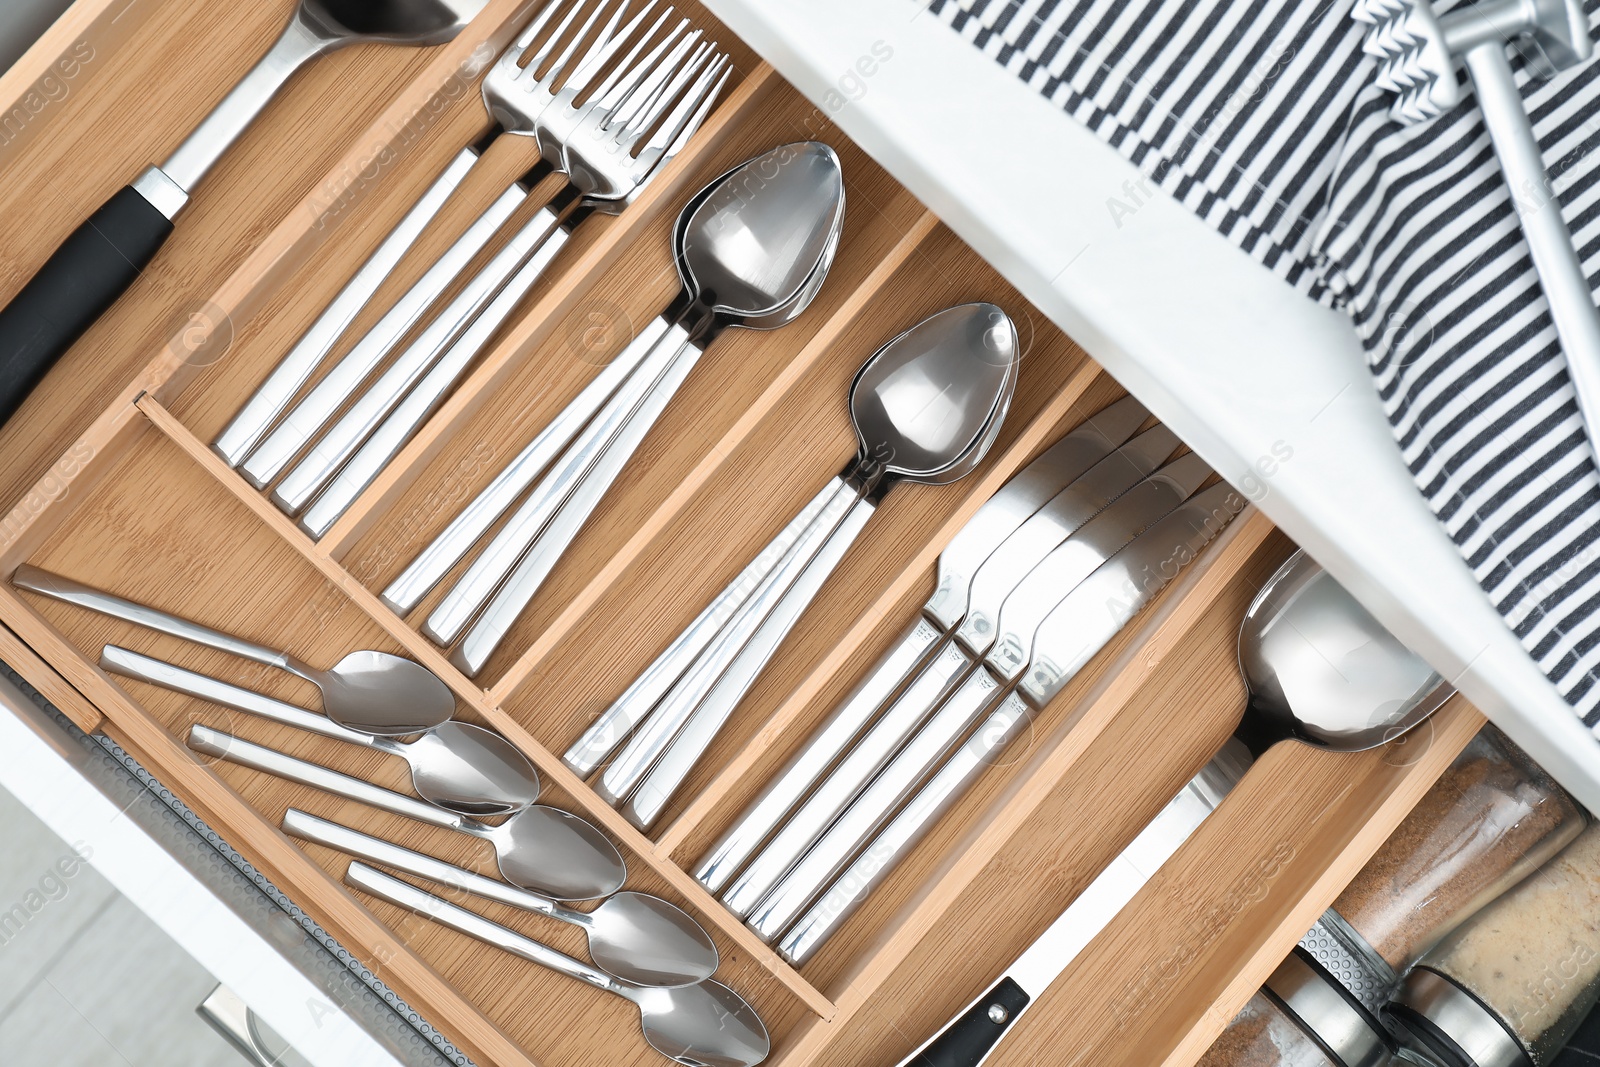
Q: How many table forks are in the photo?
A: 4